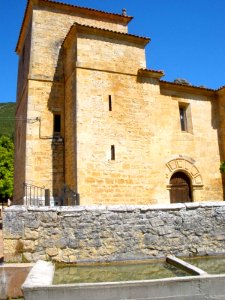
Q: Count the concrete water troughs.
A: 2